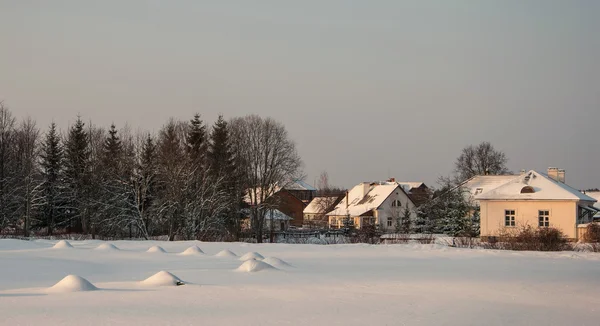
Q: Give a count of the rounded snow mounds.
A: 10